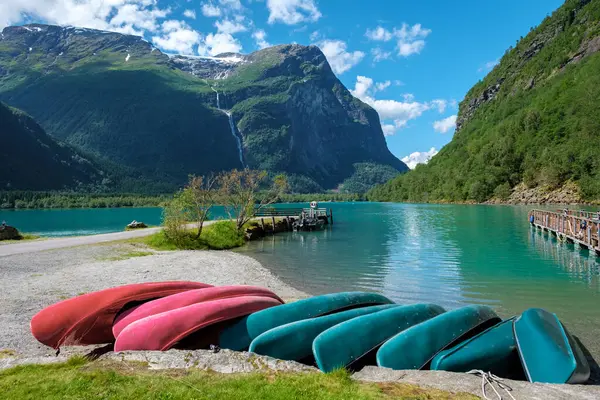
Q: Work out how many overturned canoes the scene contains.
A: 9